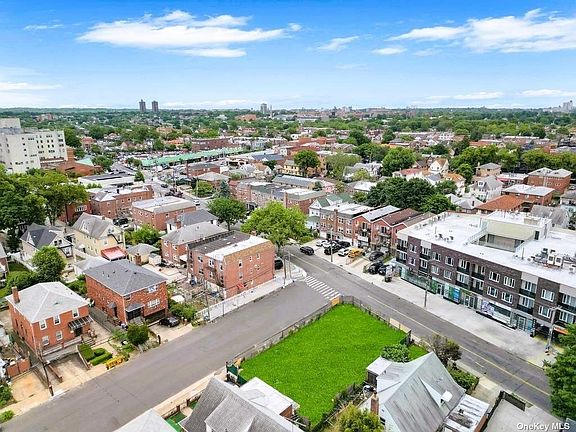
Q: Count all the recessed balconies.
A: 12